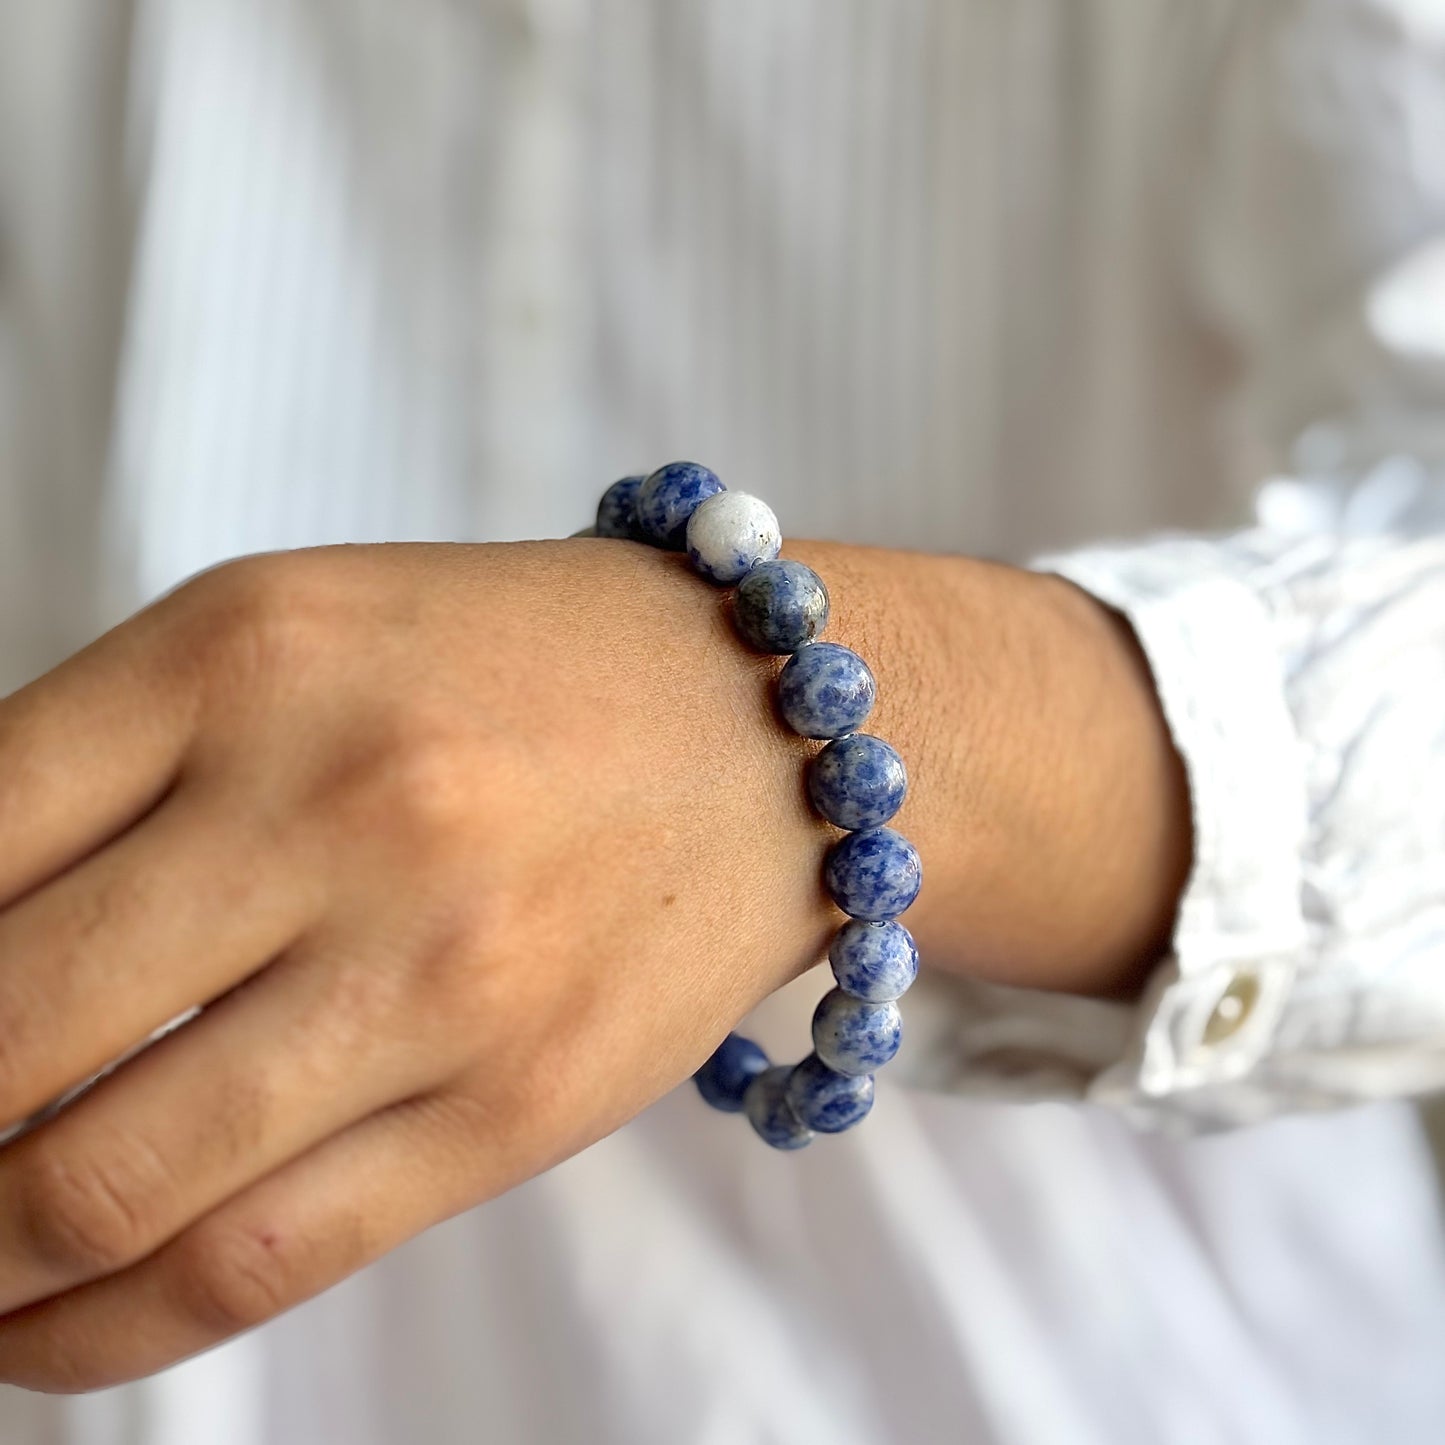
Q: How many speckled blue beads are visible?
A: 12